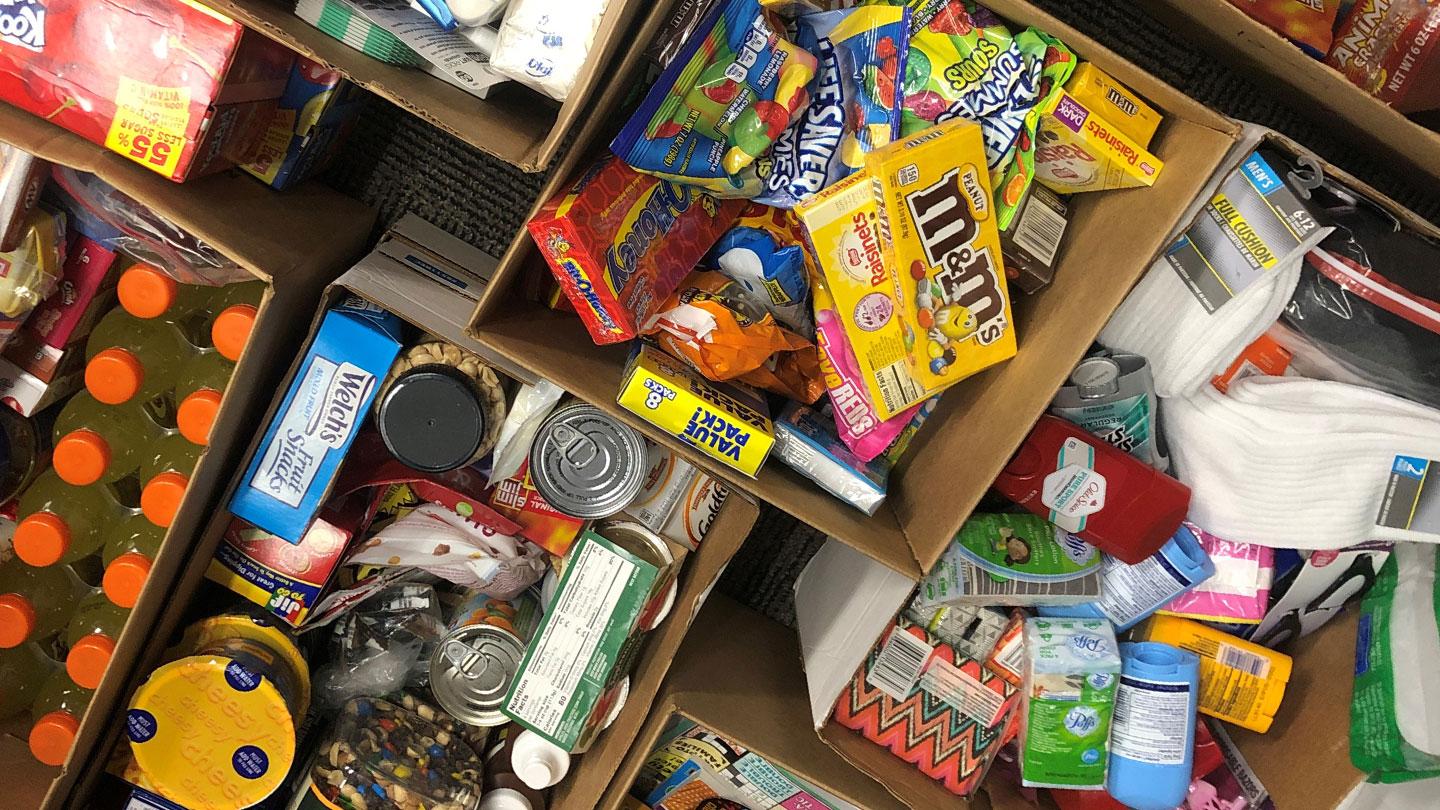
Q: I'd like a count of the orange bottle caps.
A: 11